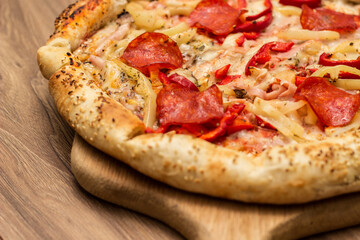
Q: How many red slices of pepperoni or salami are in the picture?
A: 5